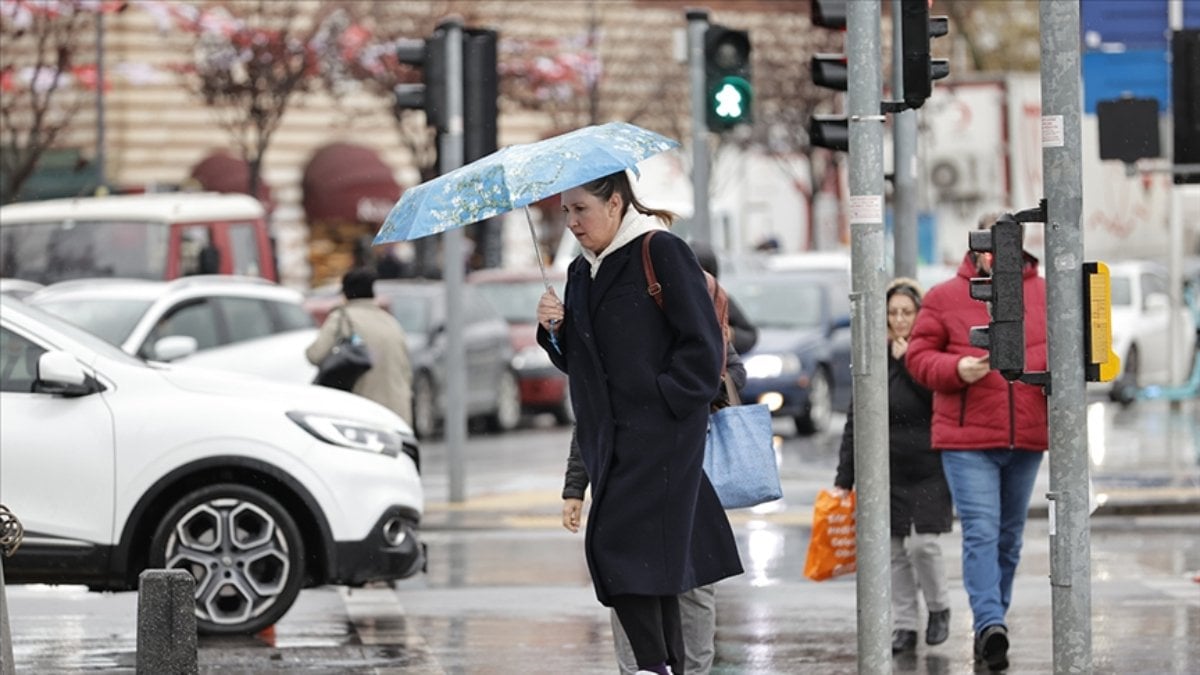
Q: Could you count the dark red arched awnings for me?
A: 2